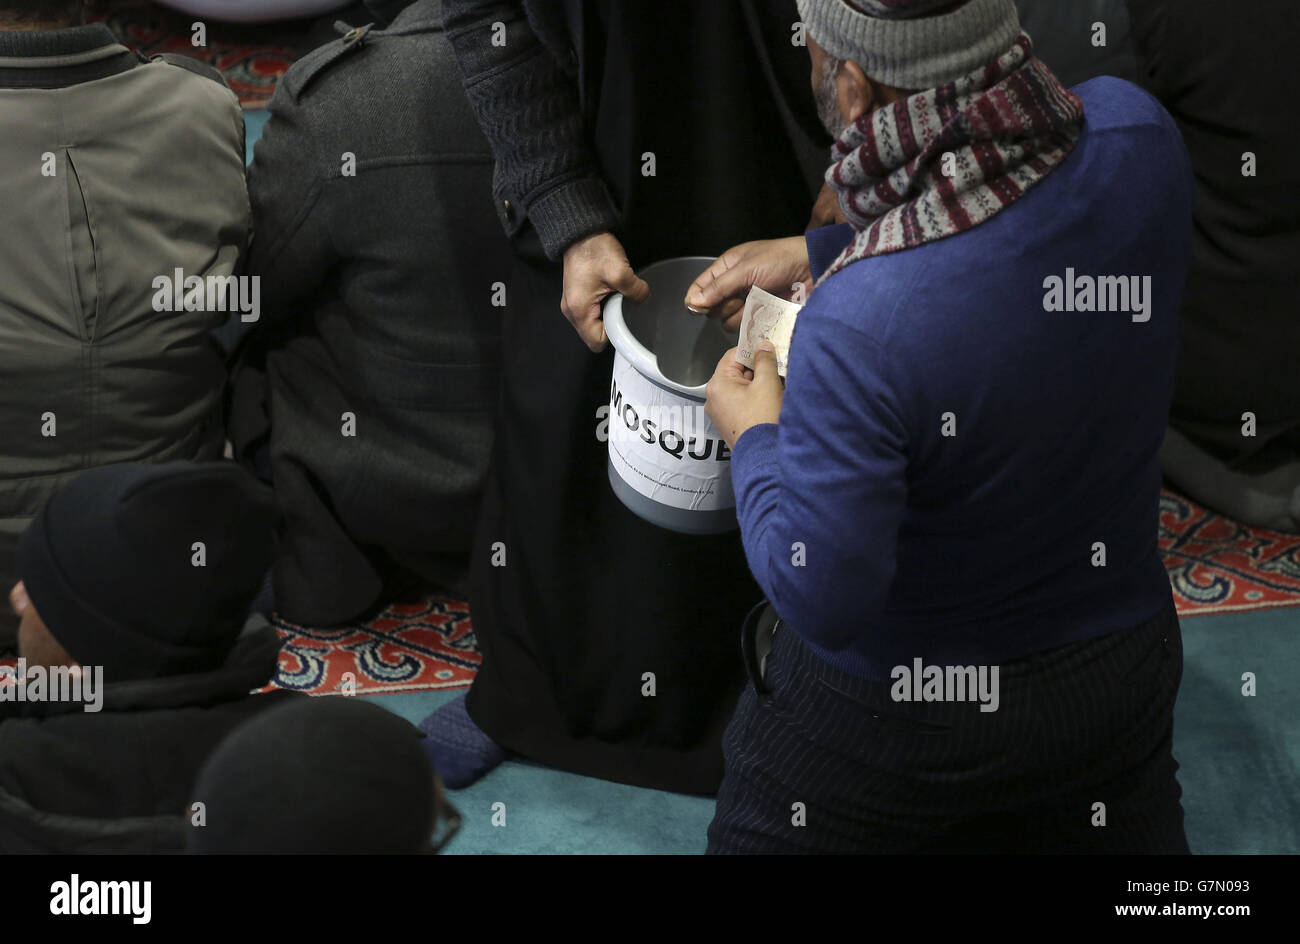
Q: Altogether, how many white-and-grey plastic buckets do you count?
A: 1